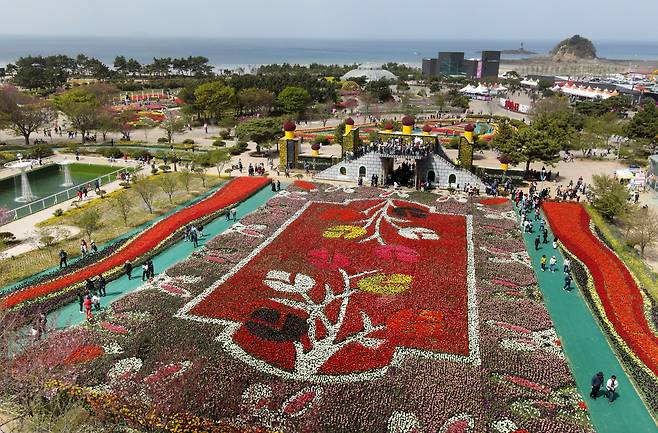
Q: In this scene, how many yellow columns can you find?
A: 8